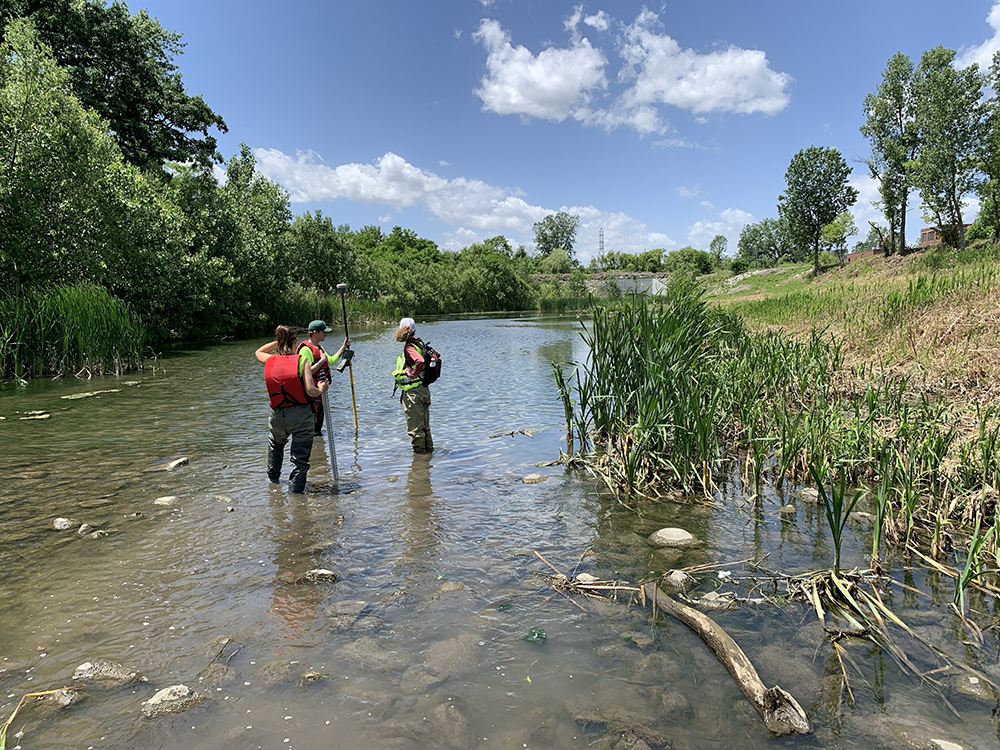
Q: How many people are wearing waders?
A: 3